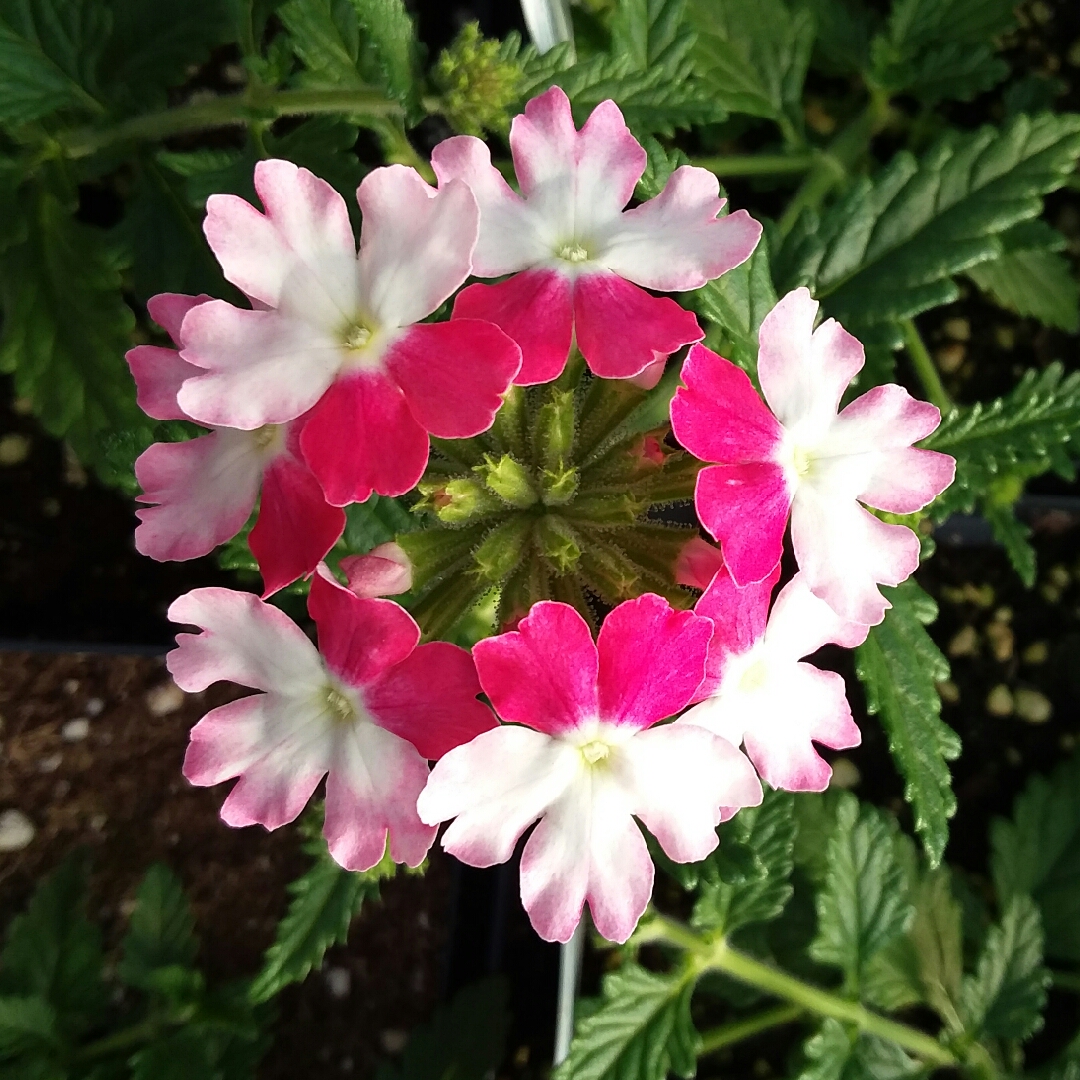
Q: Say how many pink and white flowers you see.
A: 7